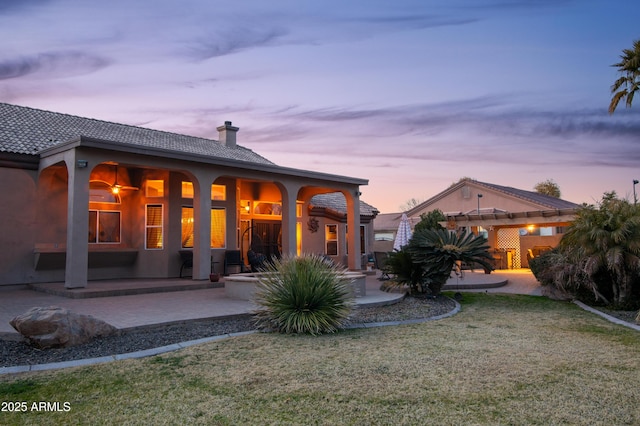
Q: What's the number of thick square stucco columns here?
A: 4